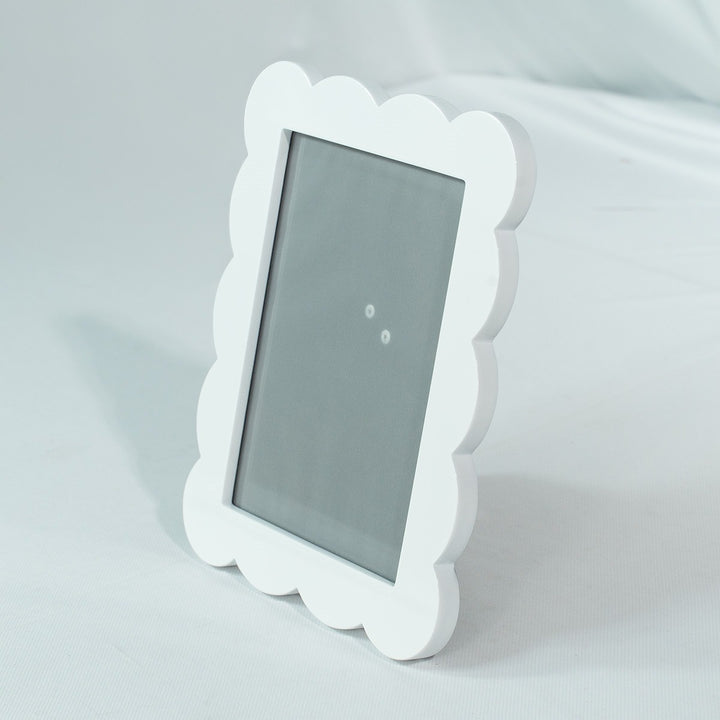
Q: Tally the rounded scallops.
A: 14